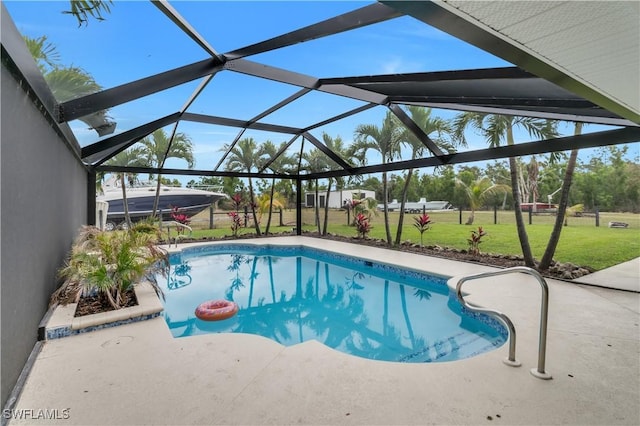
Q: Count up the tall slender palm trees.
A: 10